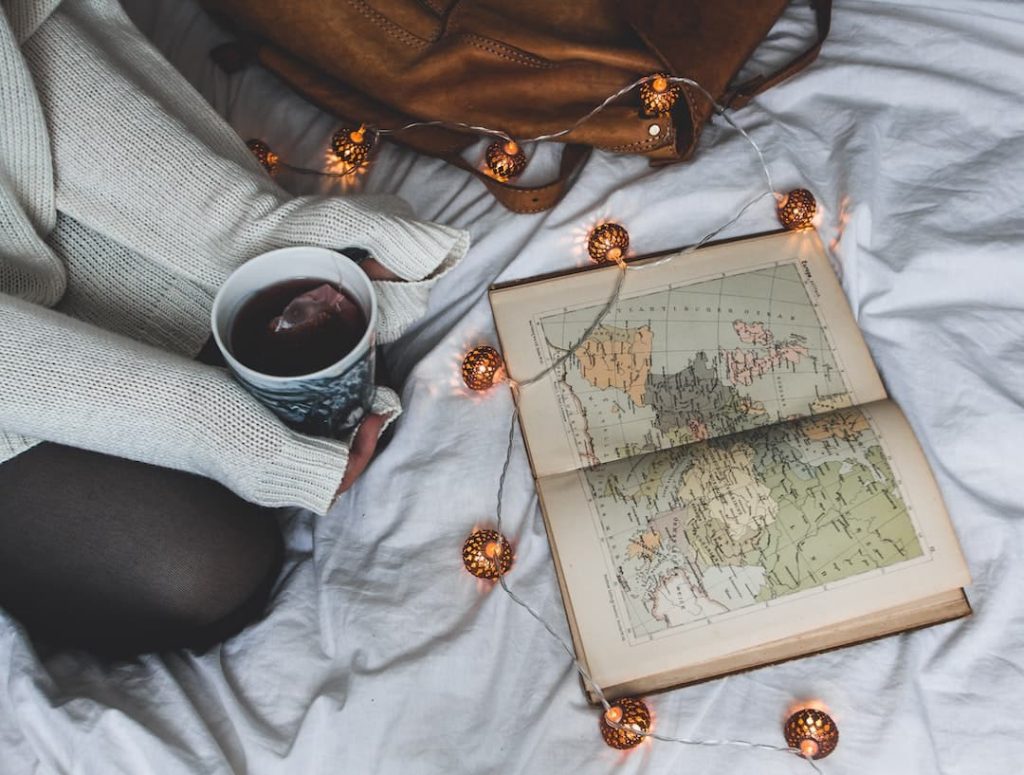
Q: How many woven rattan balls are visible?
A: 10